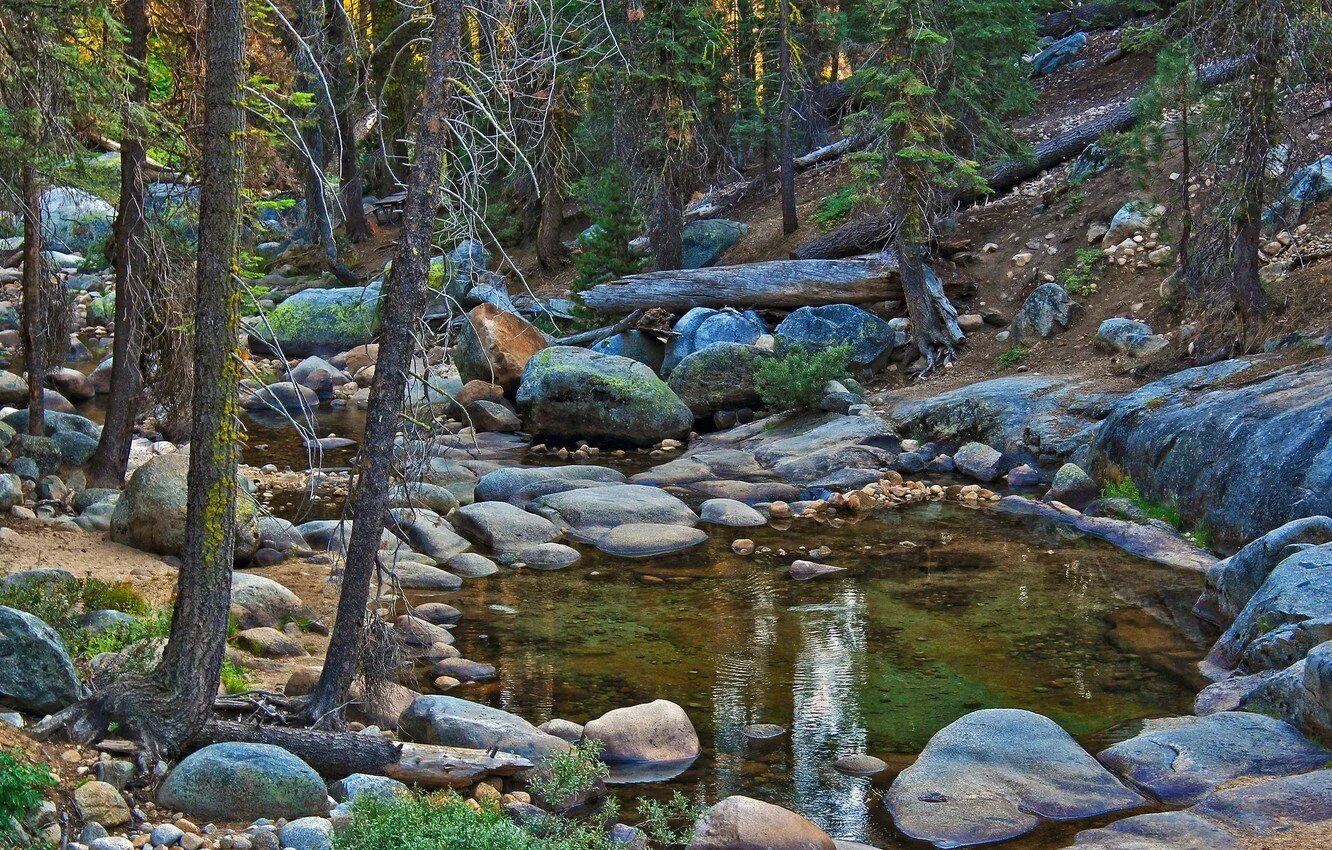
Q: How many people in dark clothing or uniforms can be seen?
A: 0